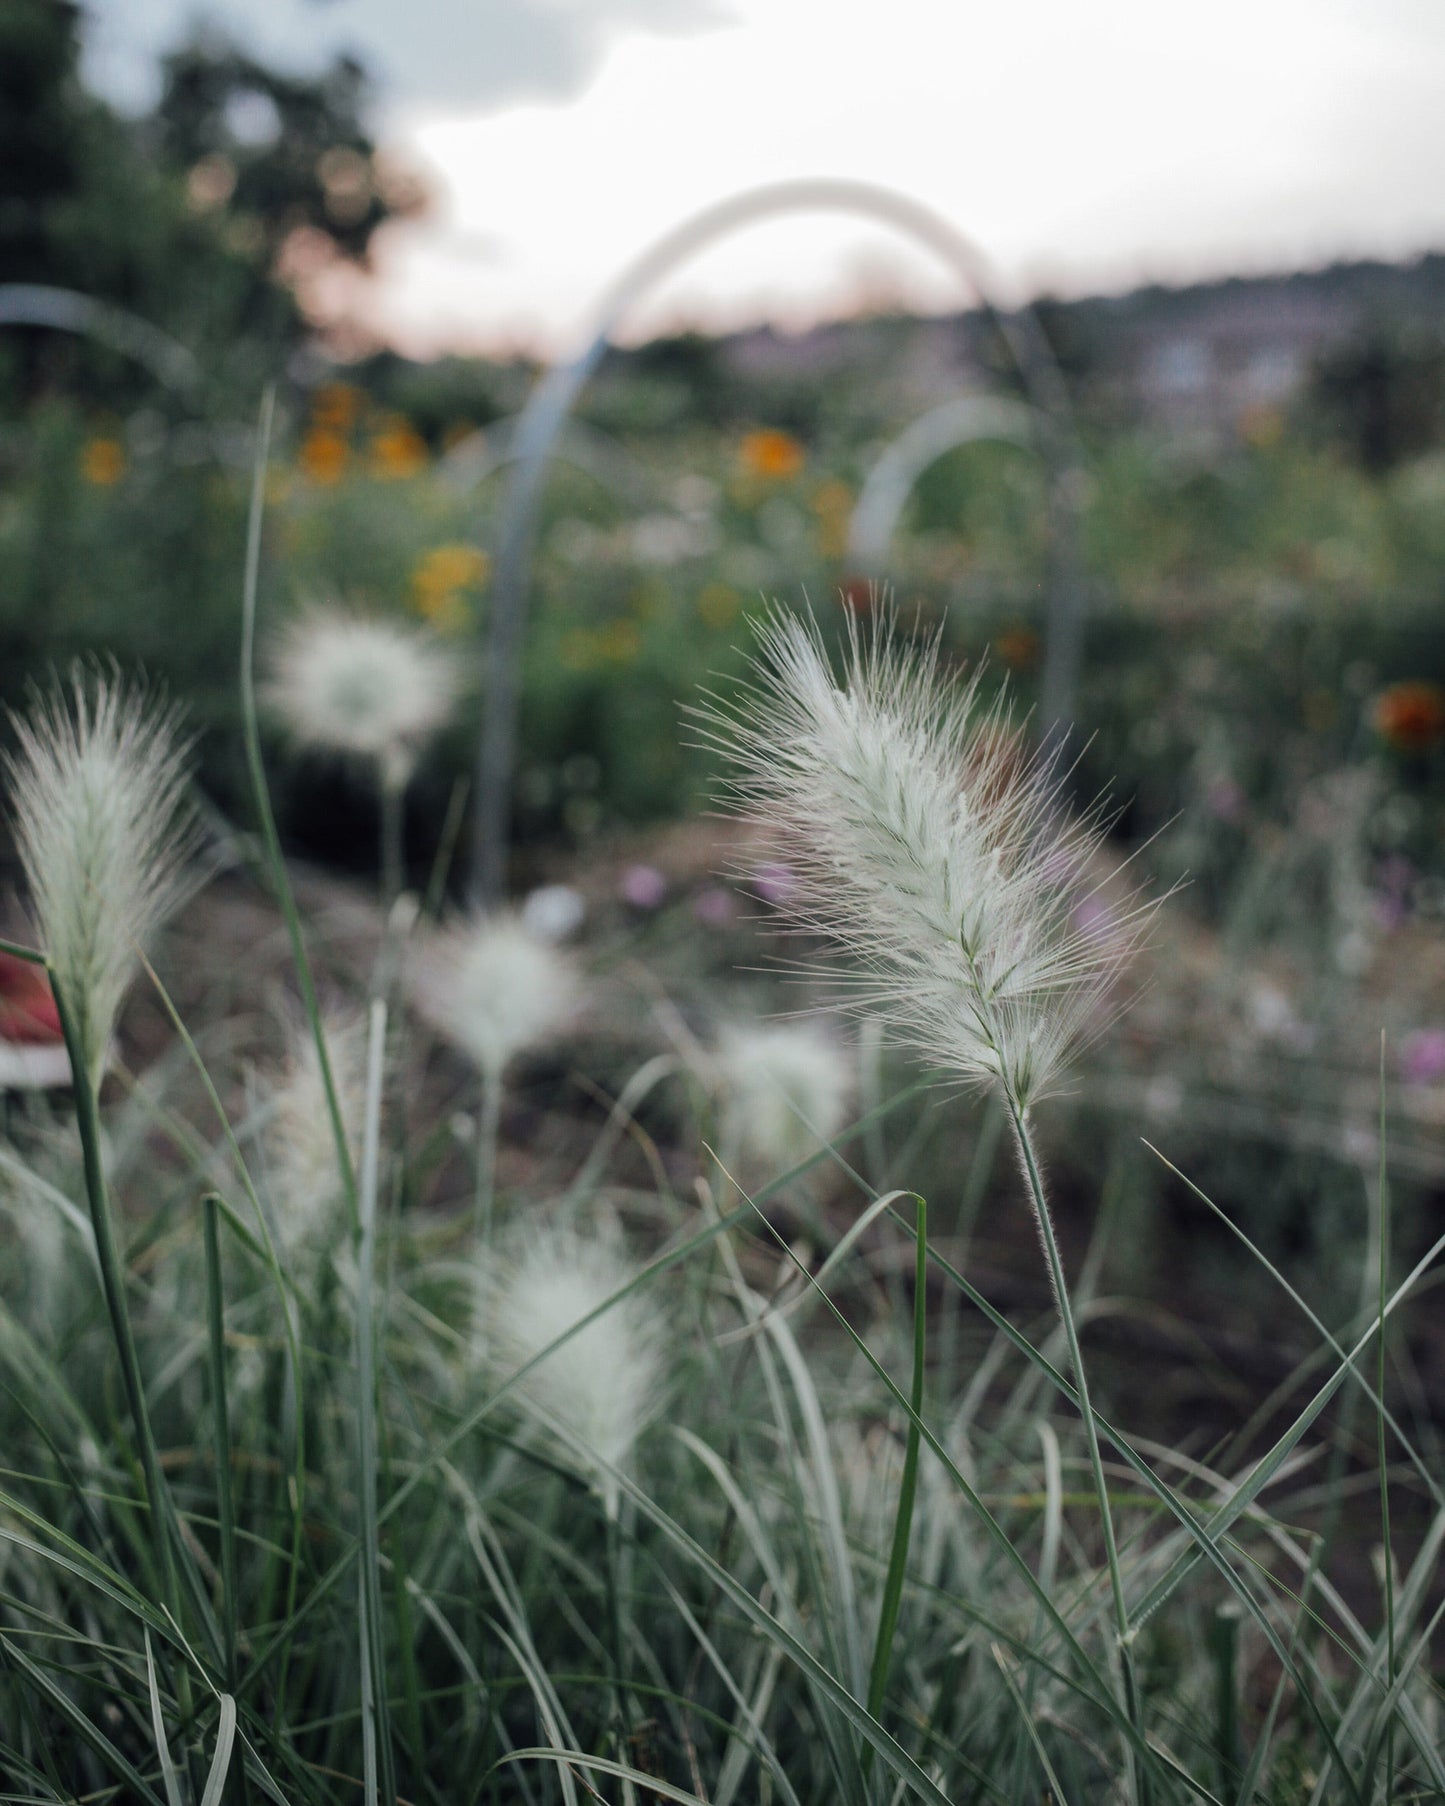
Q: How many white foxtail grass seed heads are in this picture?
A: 7